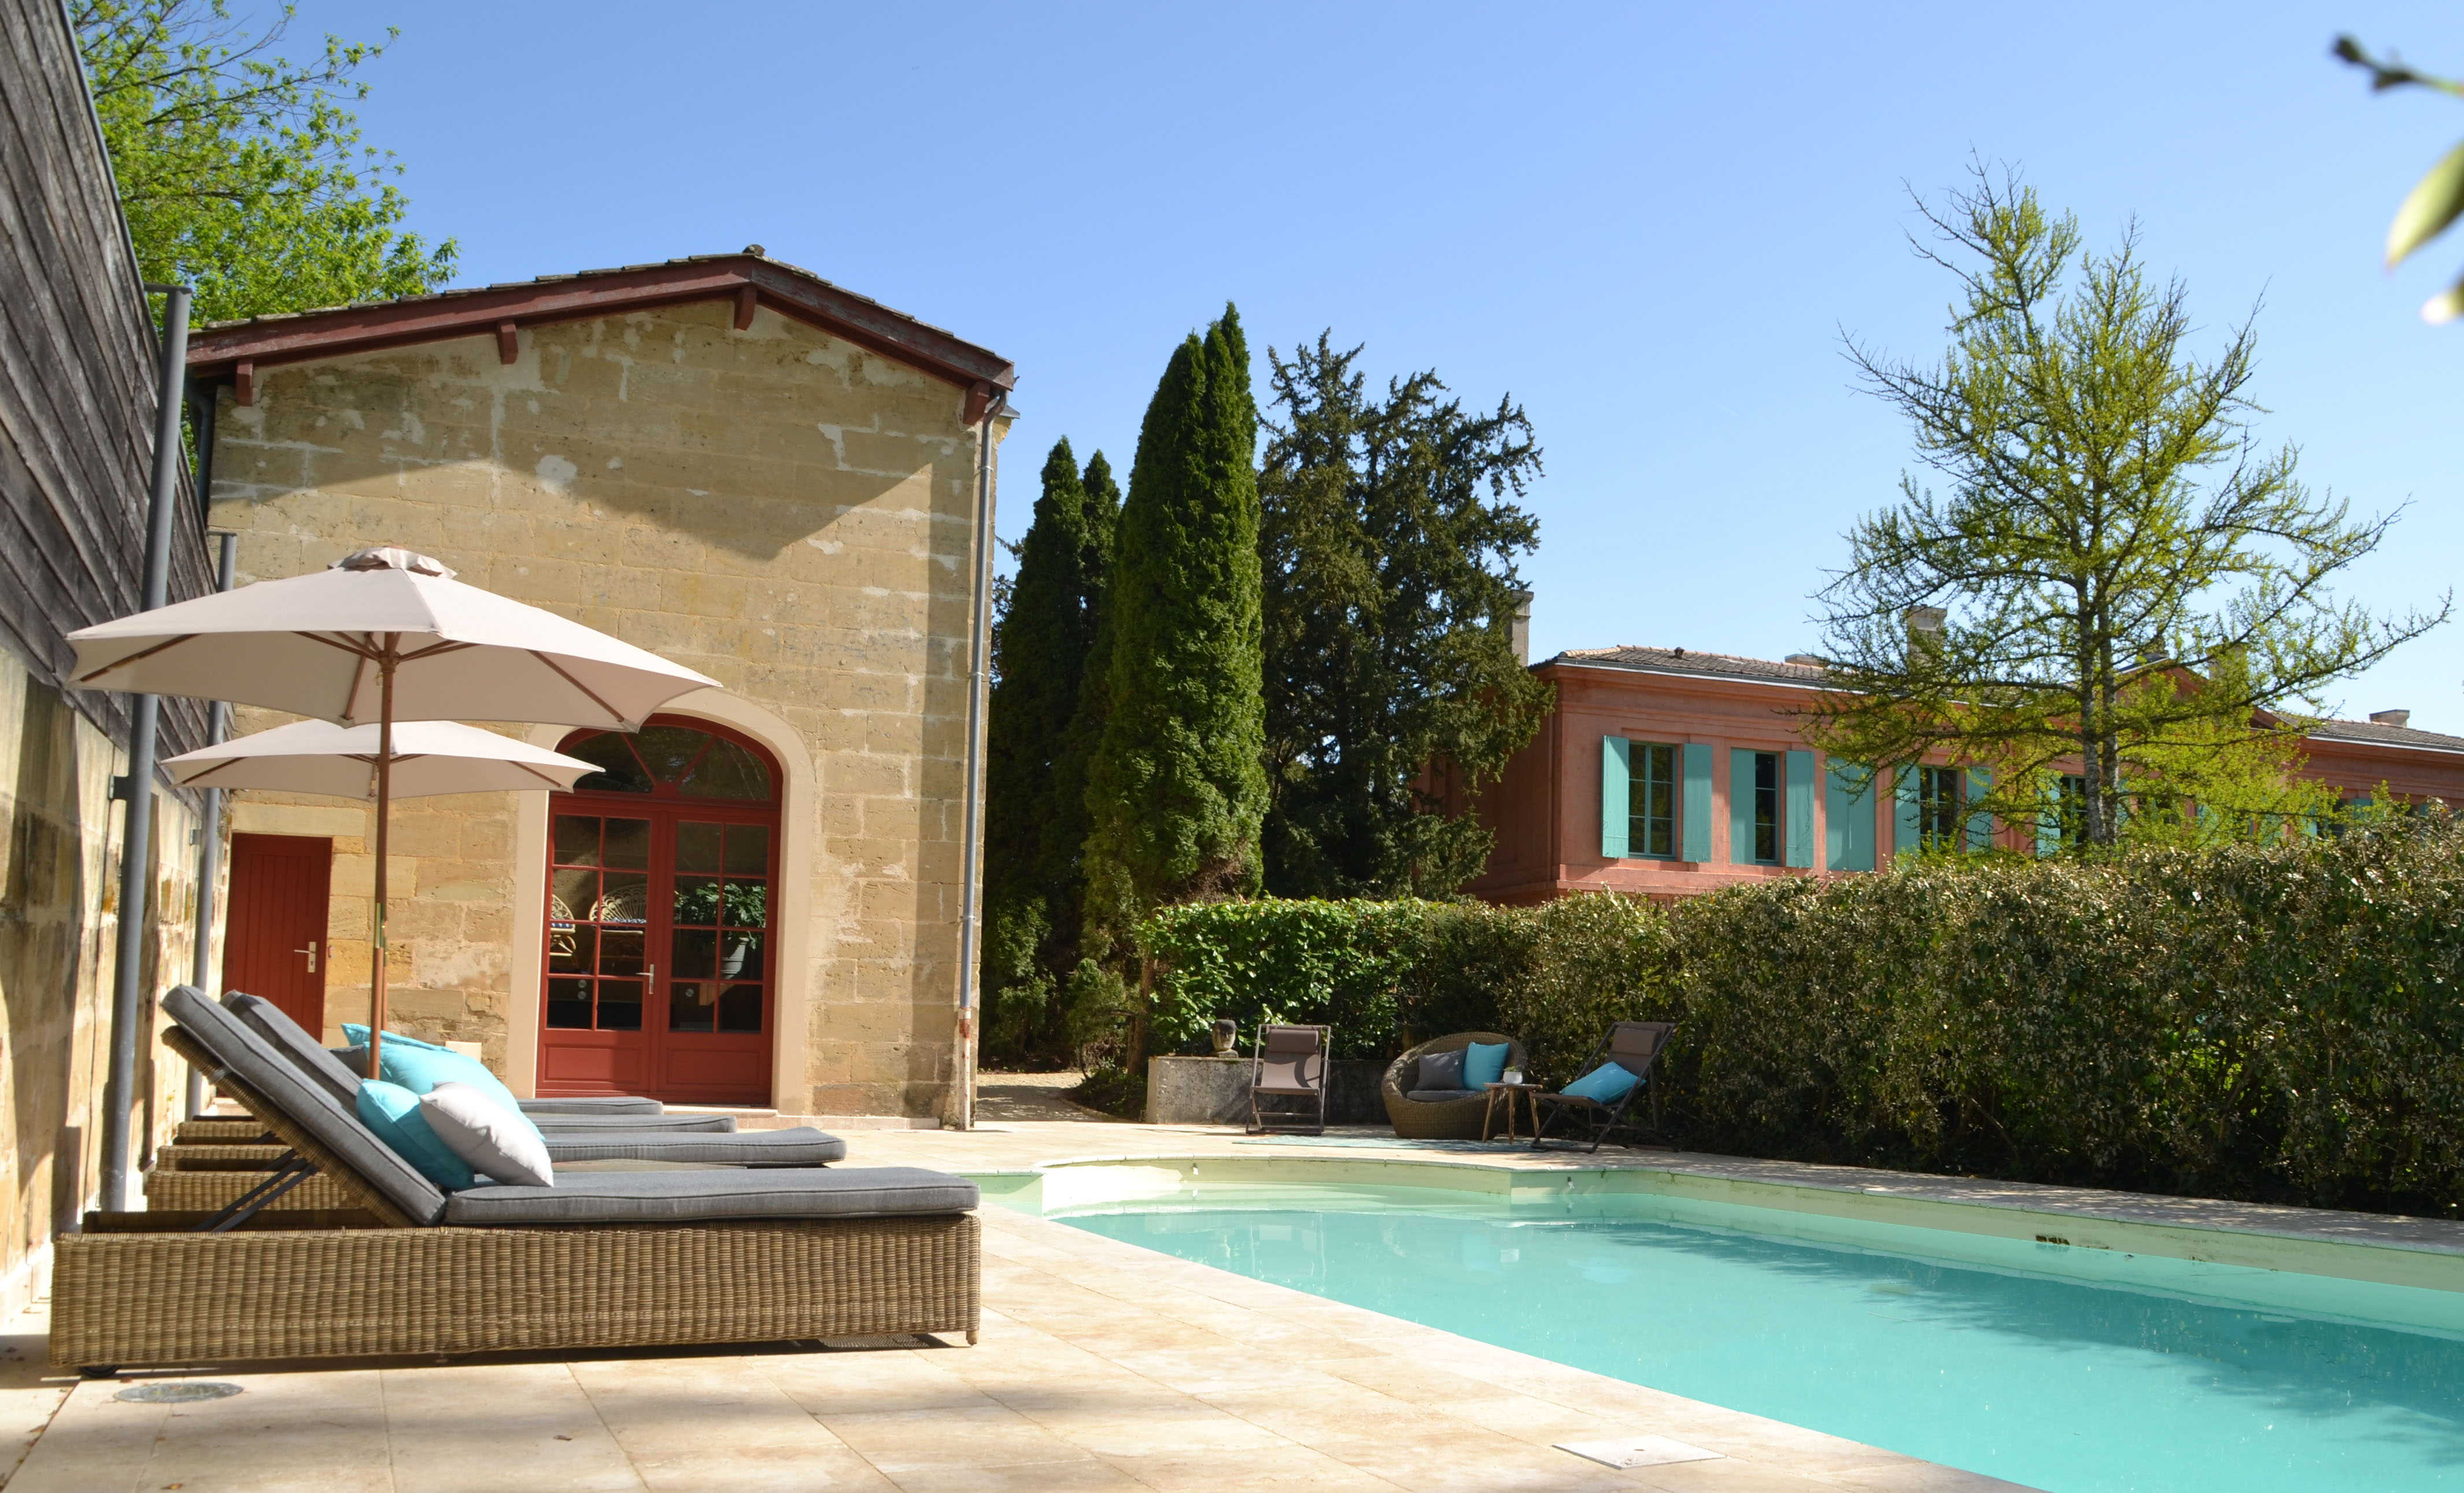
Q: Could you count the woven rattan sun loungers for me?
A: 4